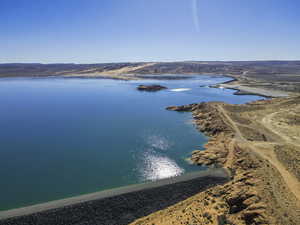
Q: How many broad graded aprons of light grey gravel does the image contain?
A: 1